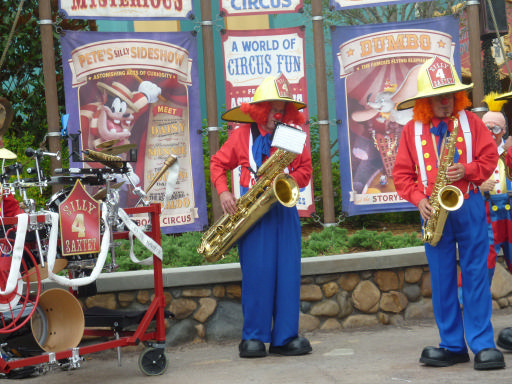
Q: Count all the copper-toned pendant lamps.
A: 0